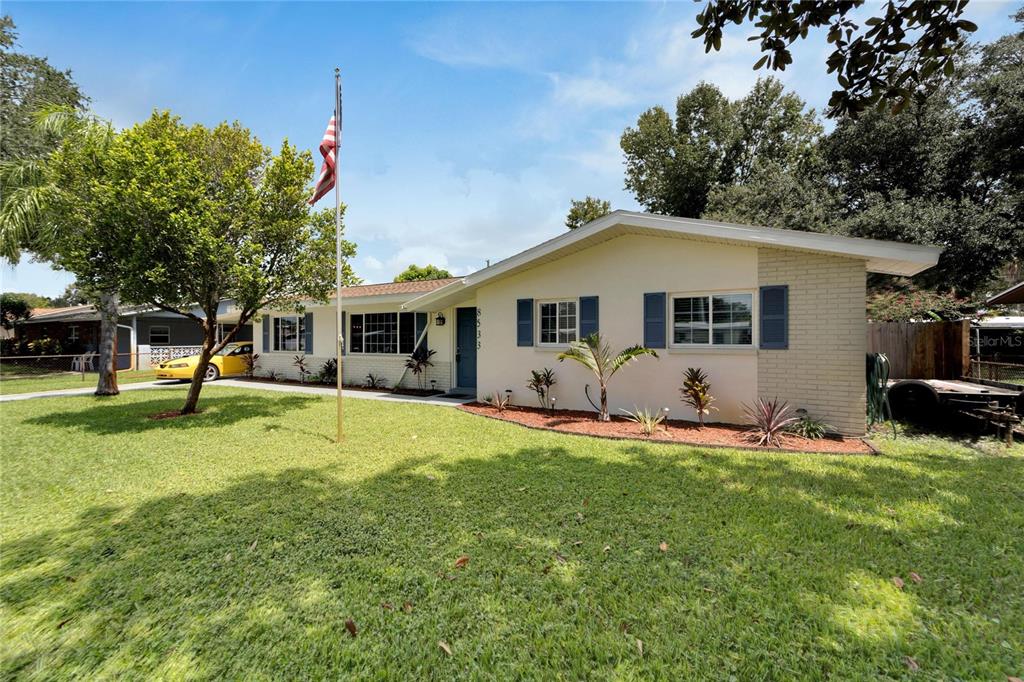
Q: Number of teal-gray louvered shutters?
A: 8